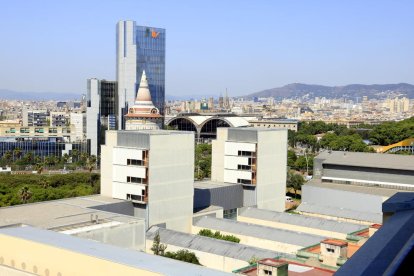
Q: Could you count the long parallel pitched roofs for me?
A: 4